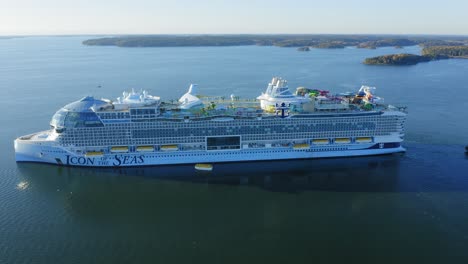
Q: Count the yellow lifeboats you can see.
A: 9